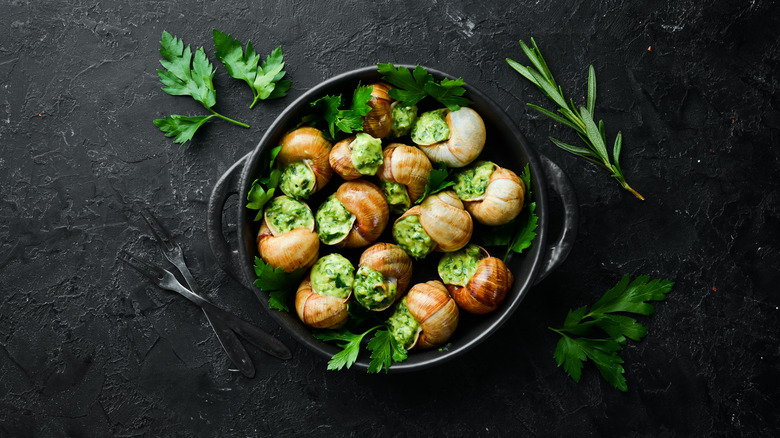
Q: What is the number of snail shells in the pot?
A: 13